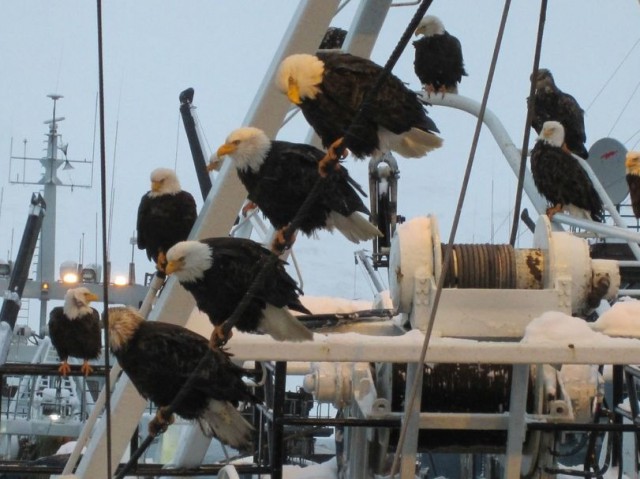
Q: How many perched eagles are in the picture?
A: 11